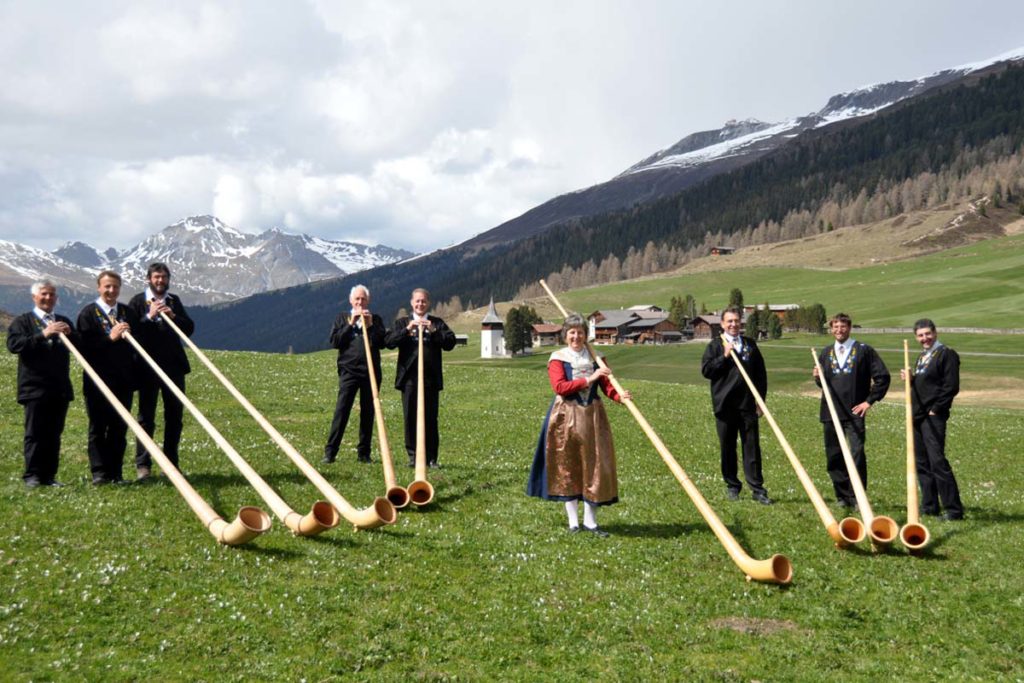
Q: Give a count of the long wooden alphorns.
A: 9